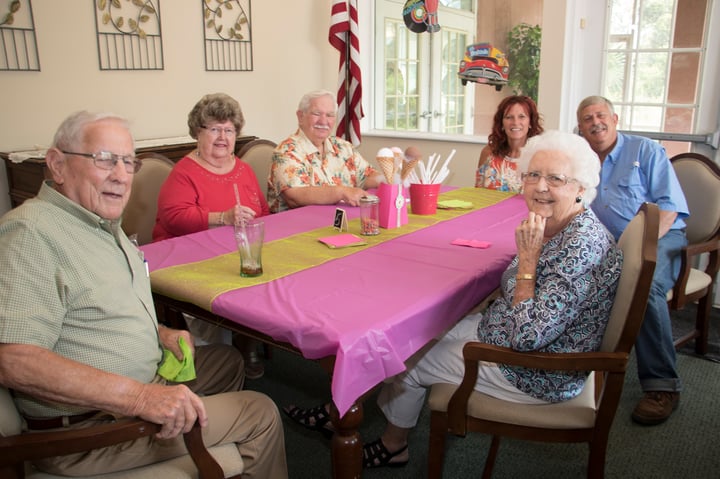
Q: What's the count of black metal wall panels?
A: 3